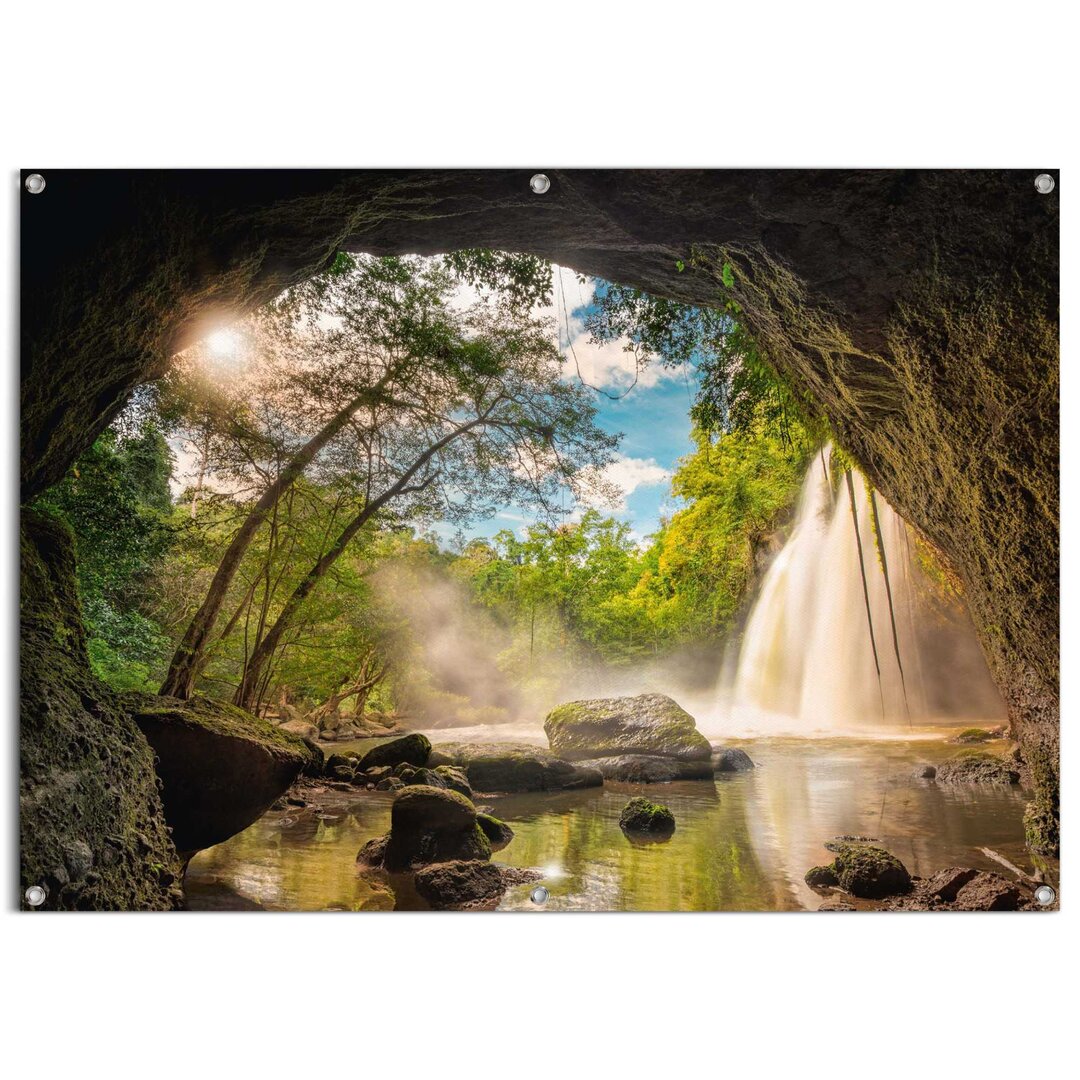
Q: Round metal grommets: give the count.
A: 6